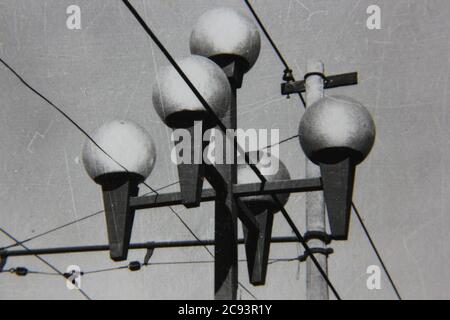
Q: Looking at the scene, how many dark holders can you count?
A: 5